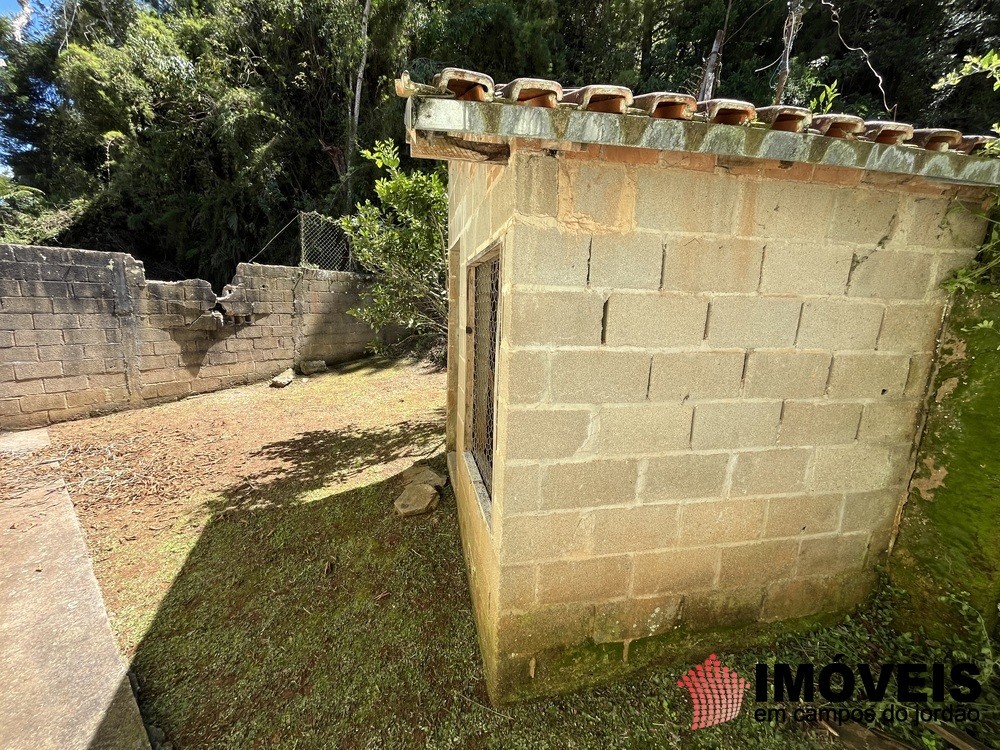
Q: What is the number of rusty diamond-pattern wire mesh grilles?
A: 1